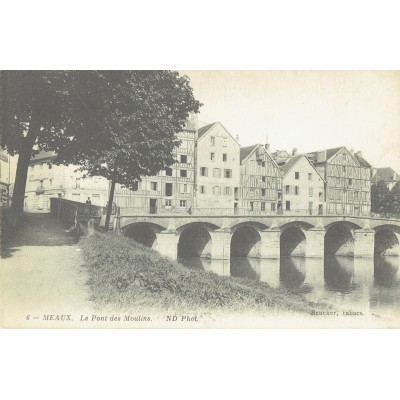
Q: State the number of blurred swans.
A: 0